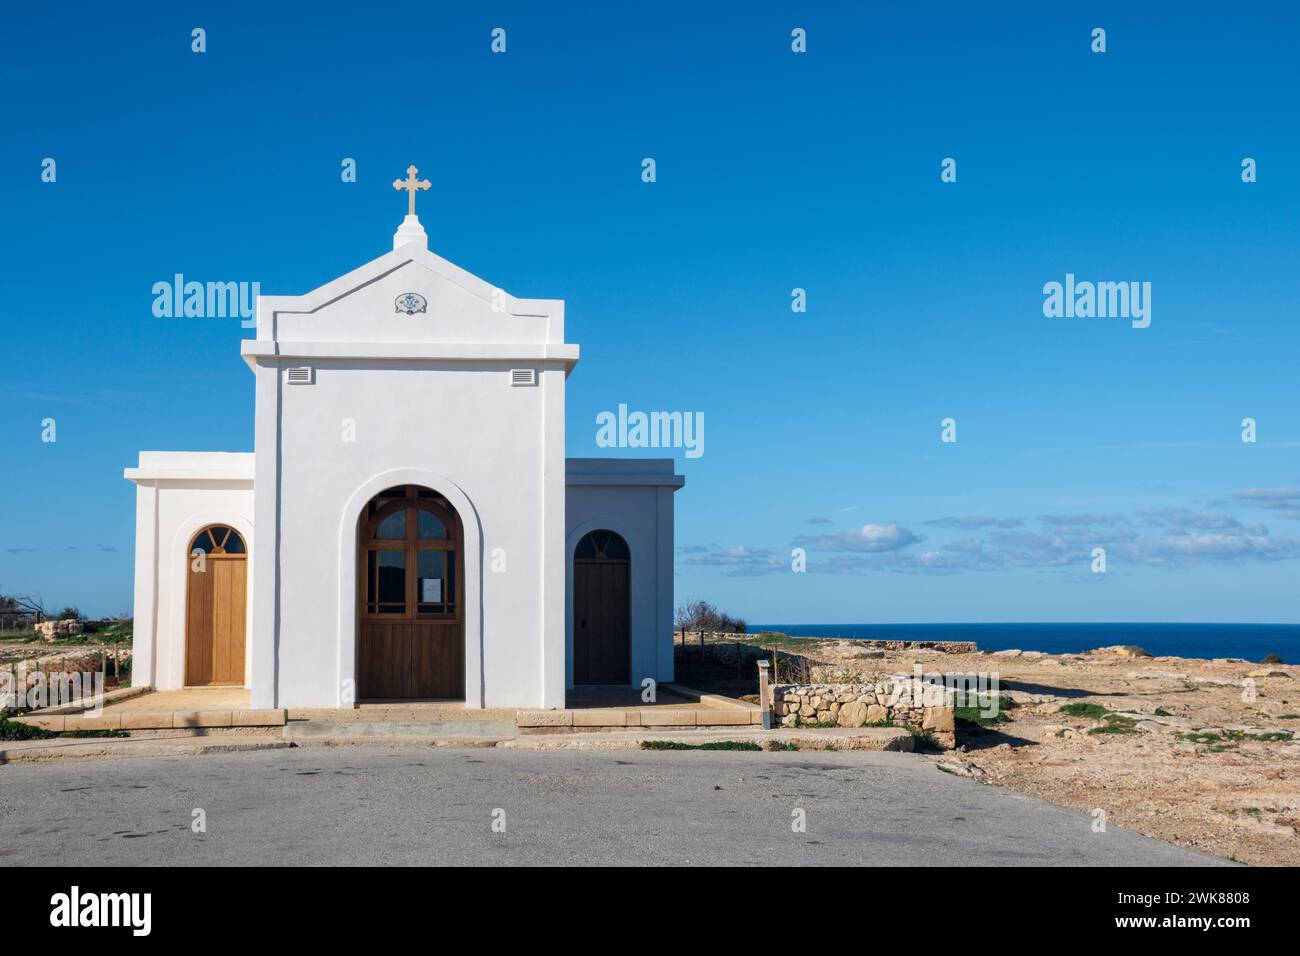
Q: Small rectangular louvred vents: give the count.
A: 2